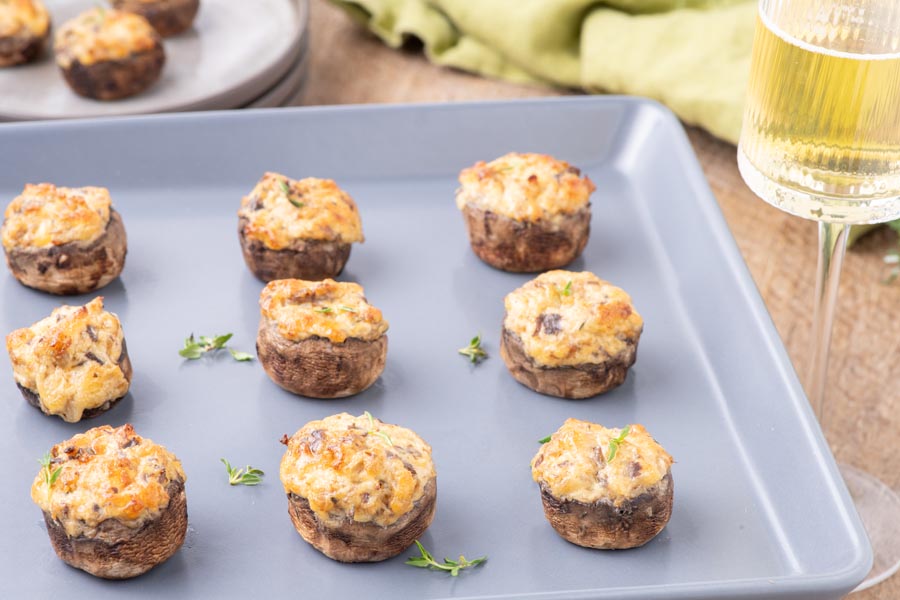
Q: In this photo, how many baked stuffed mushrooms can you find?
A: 12